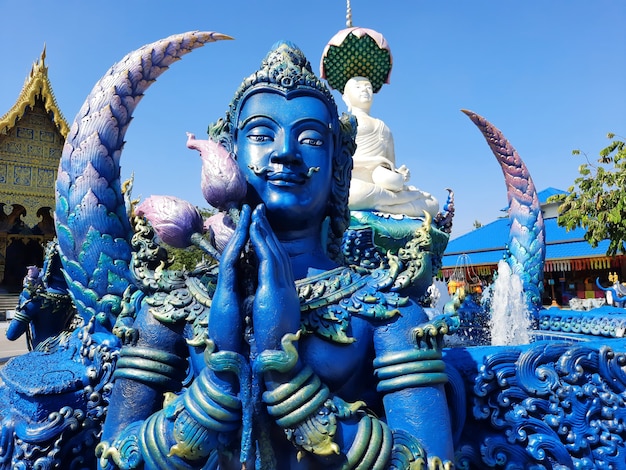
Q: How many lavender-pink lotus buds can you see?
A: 3